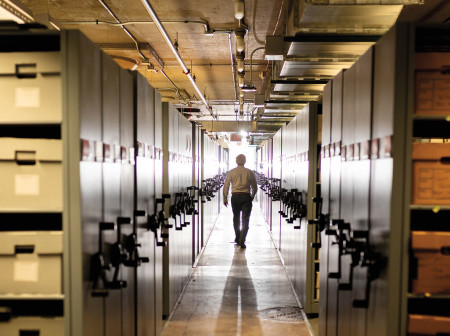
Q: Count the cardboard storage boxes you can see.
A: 8